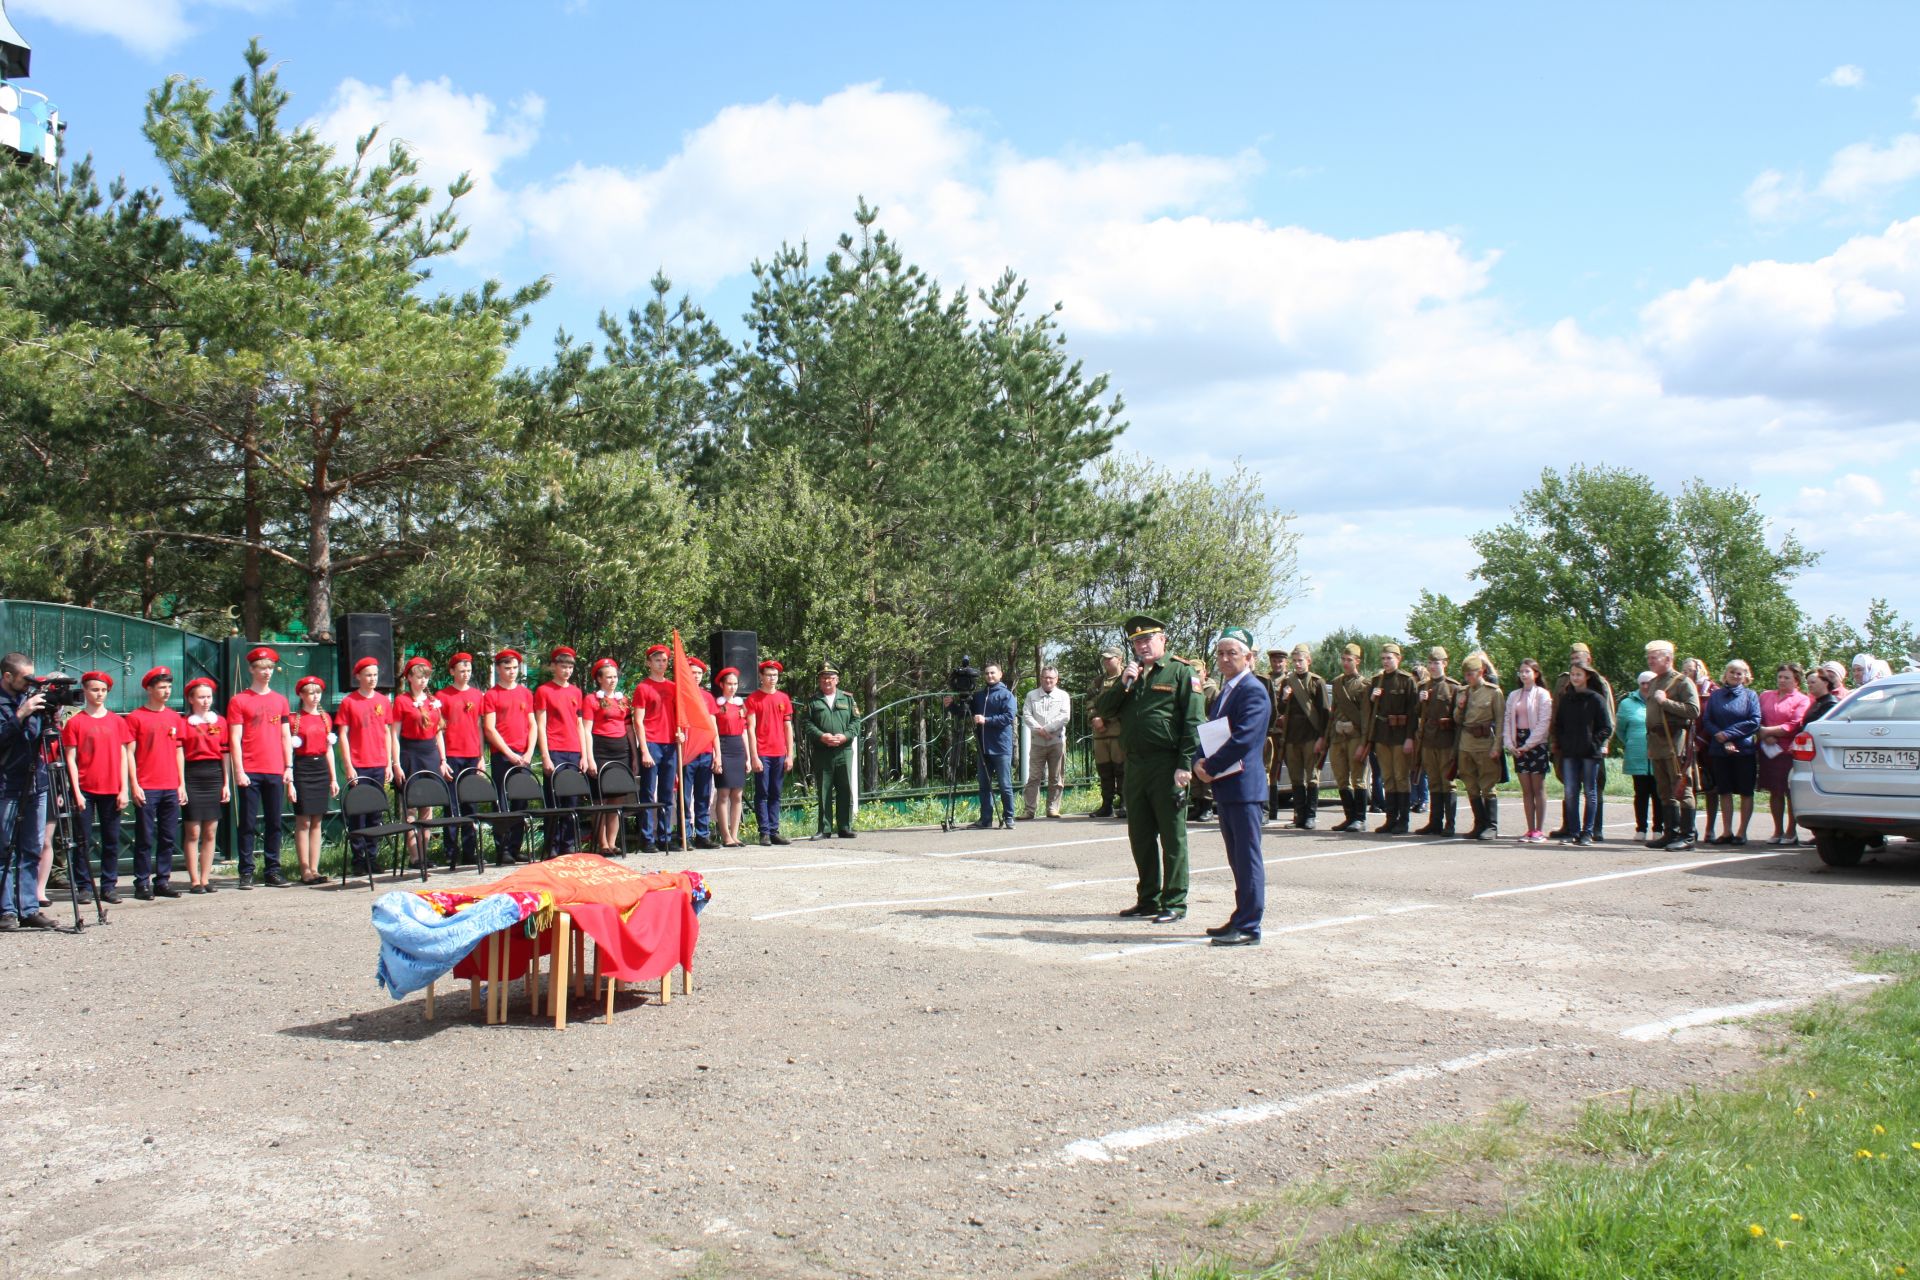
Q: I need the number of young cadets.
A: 15